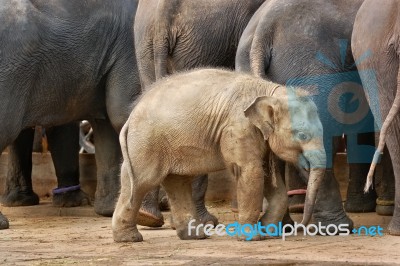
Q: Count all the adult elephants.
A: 4